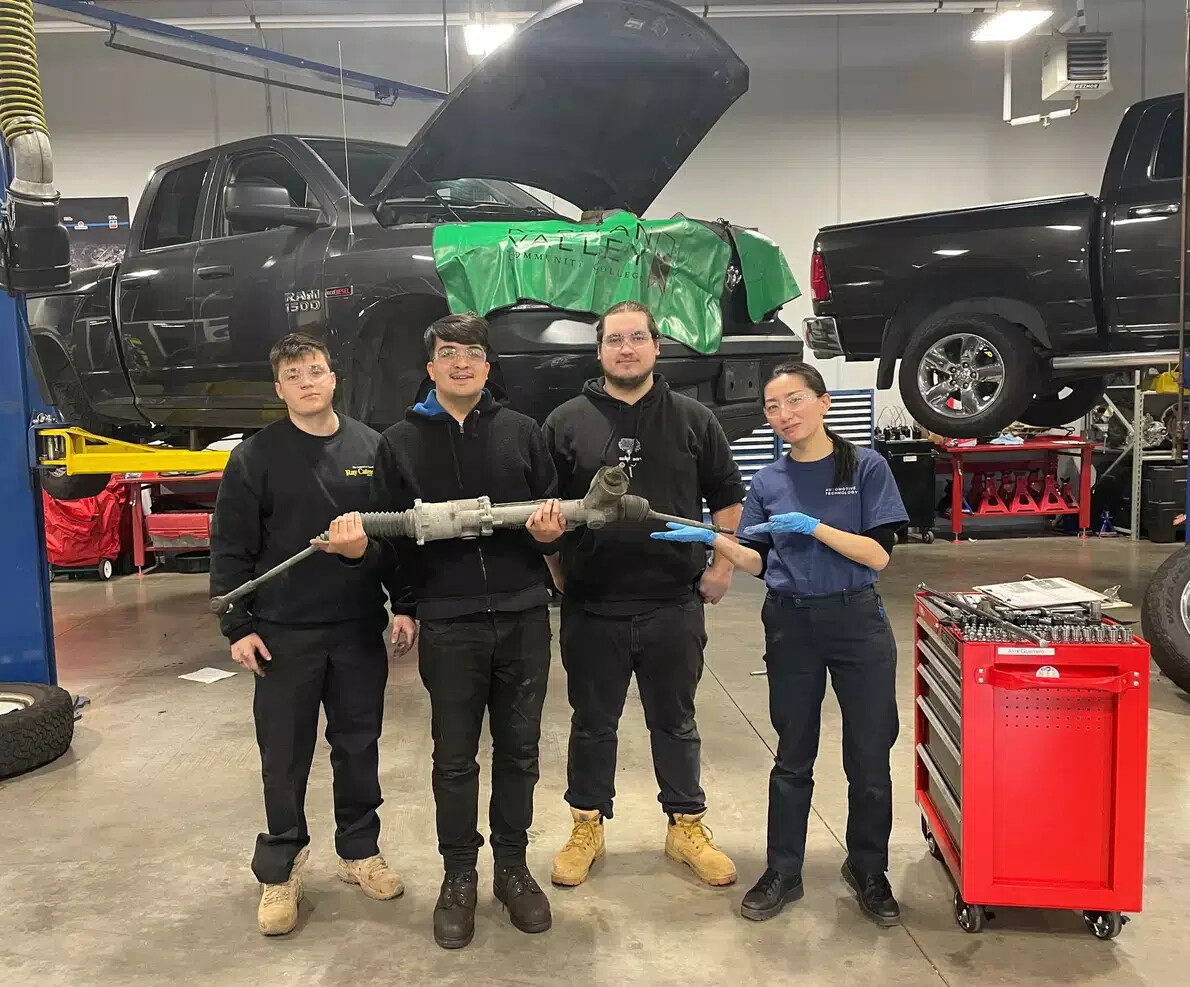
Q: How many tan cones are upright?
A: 0